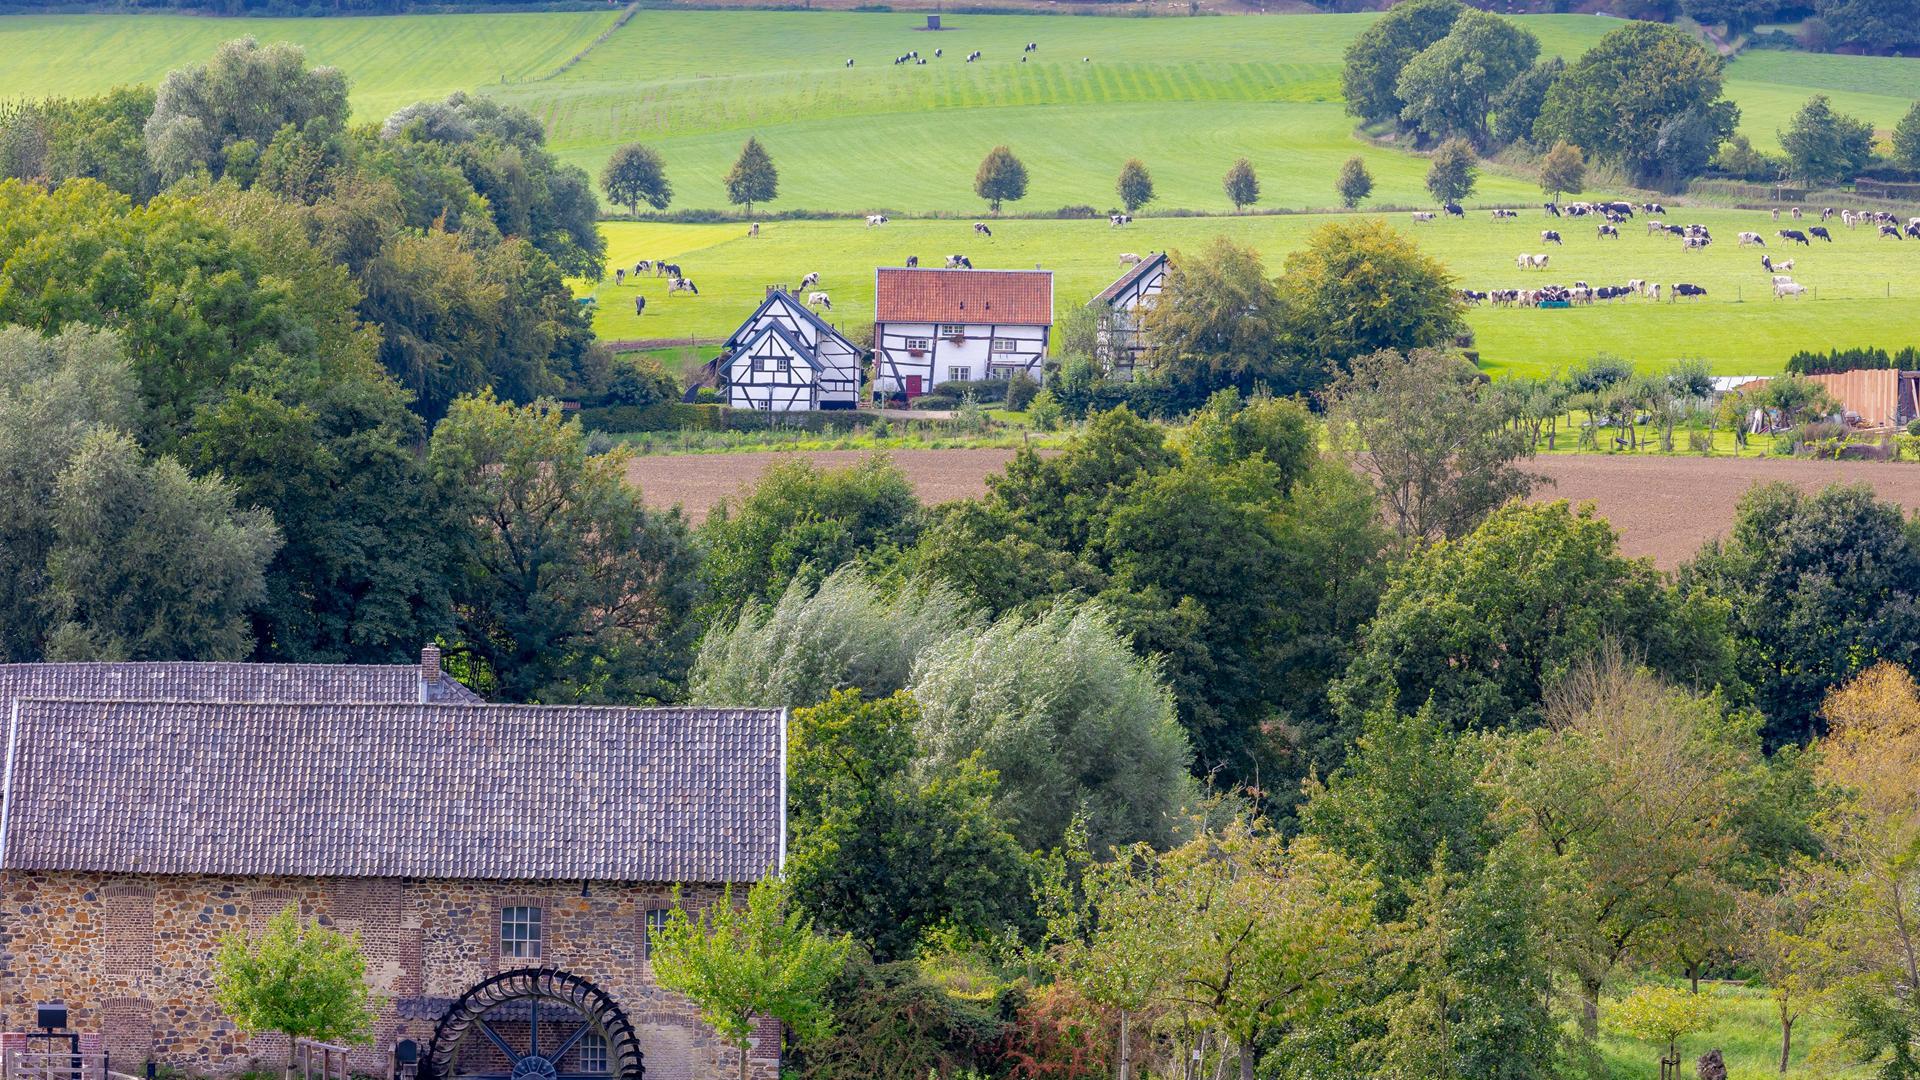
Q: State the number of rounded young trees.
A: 8